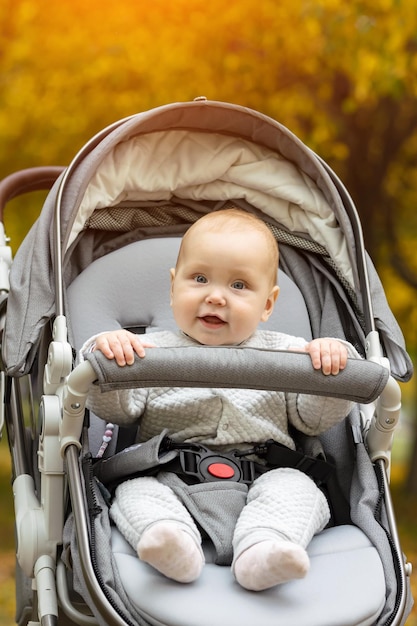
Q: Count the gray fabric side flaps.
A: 2